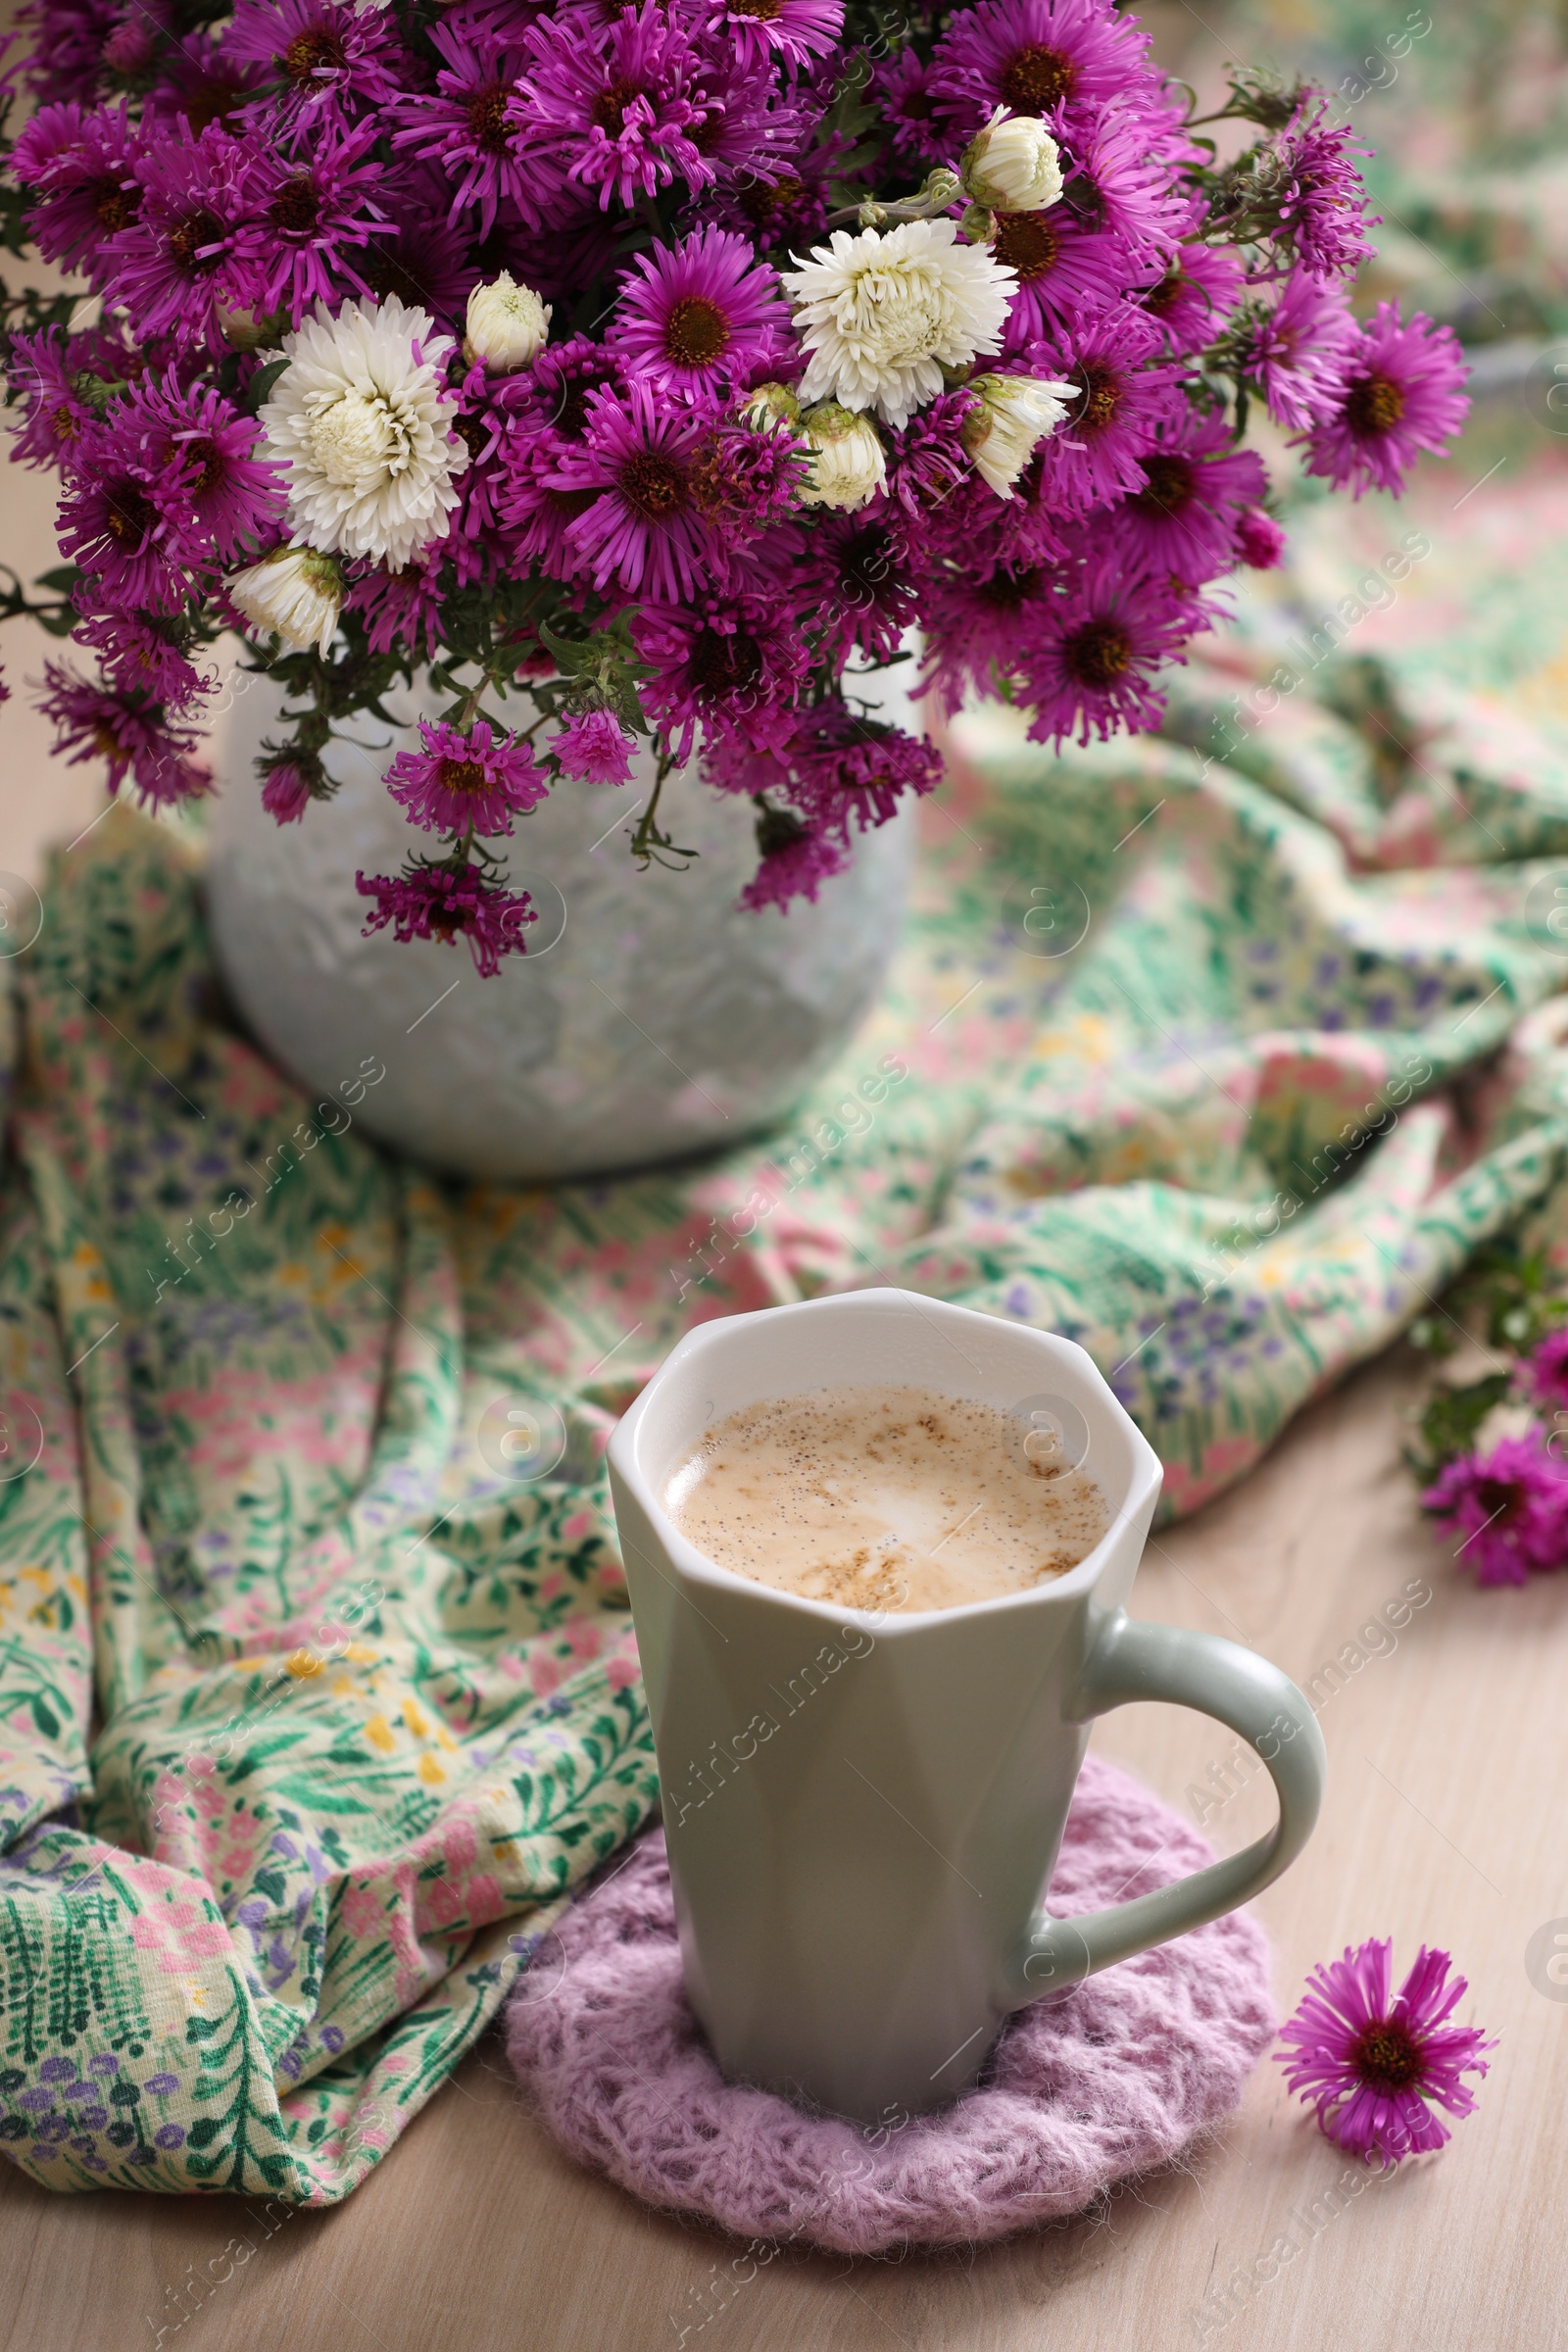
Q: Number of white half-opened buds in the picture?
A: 5